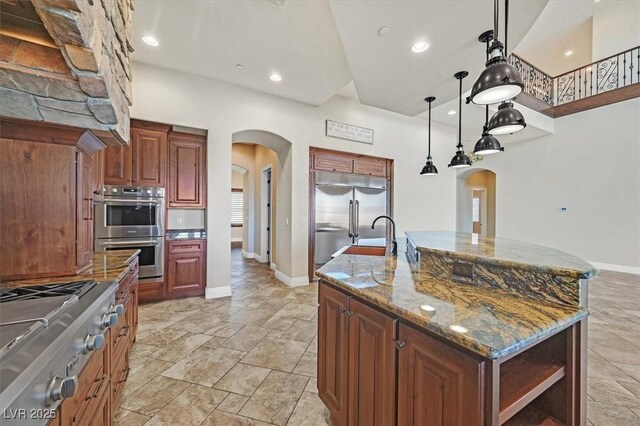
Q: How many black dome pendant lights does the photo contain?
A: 5